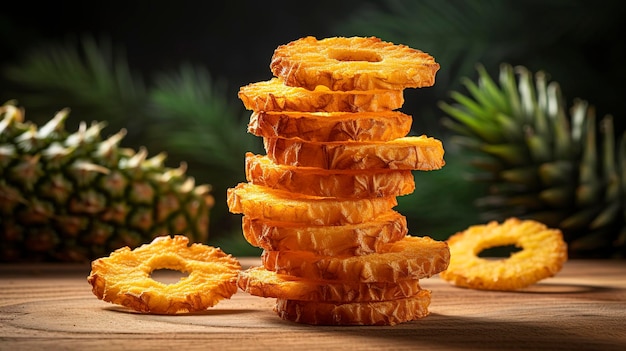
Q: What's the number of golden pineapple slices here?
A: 12